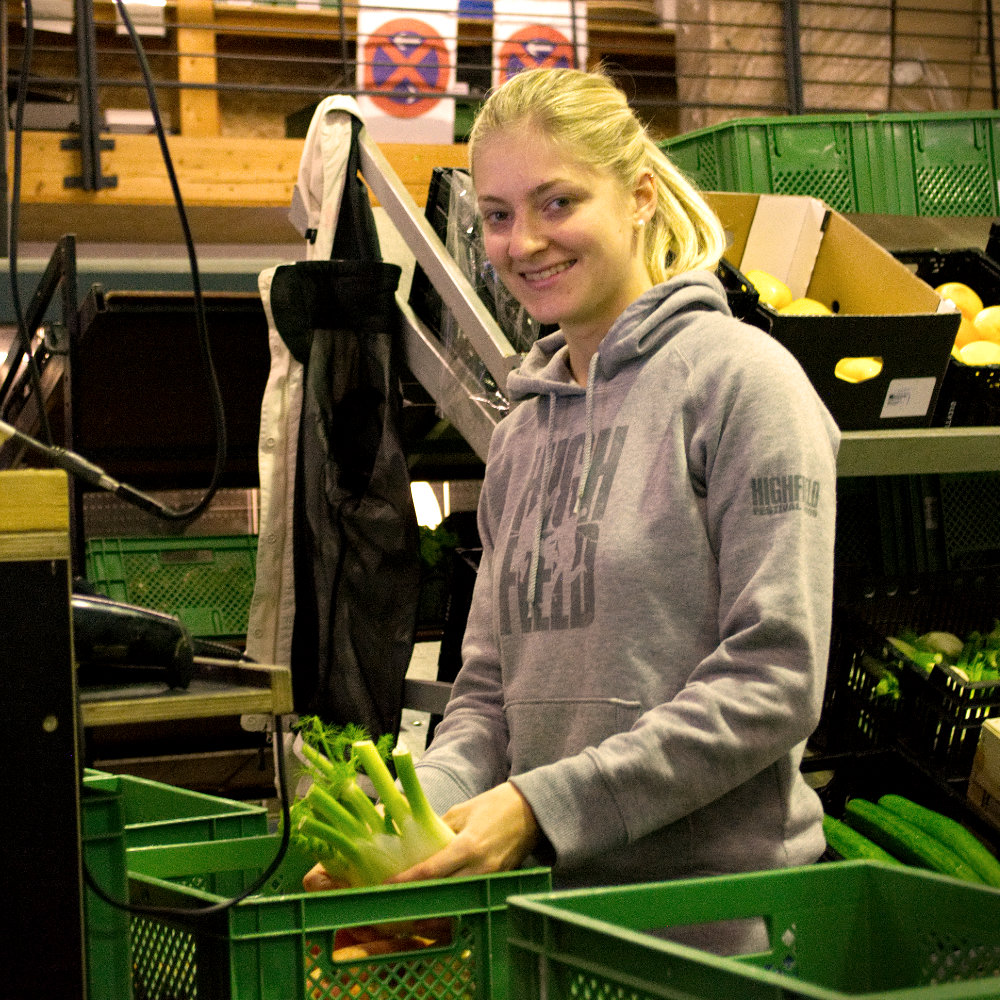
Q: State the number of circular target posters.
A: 2